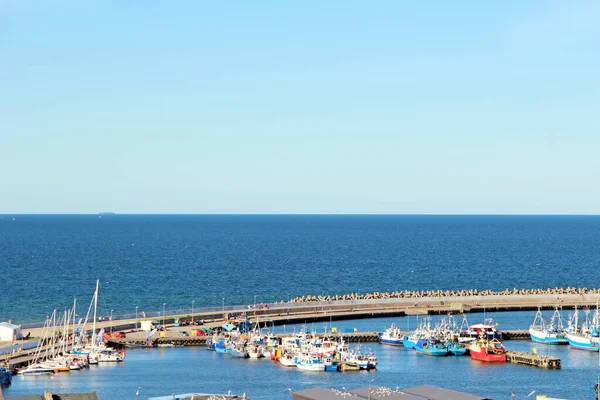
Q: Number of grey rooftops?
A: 3